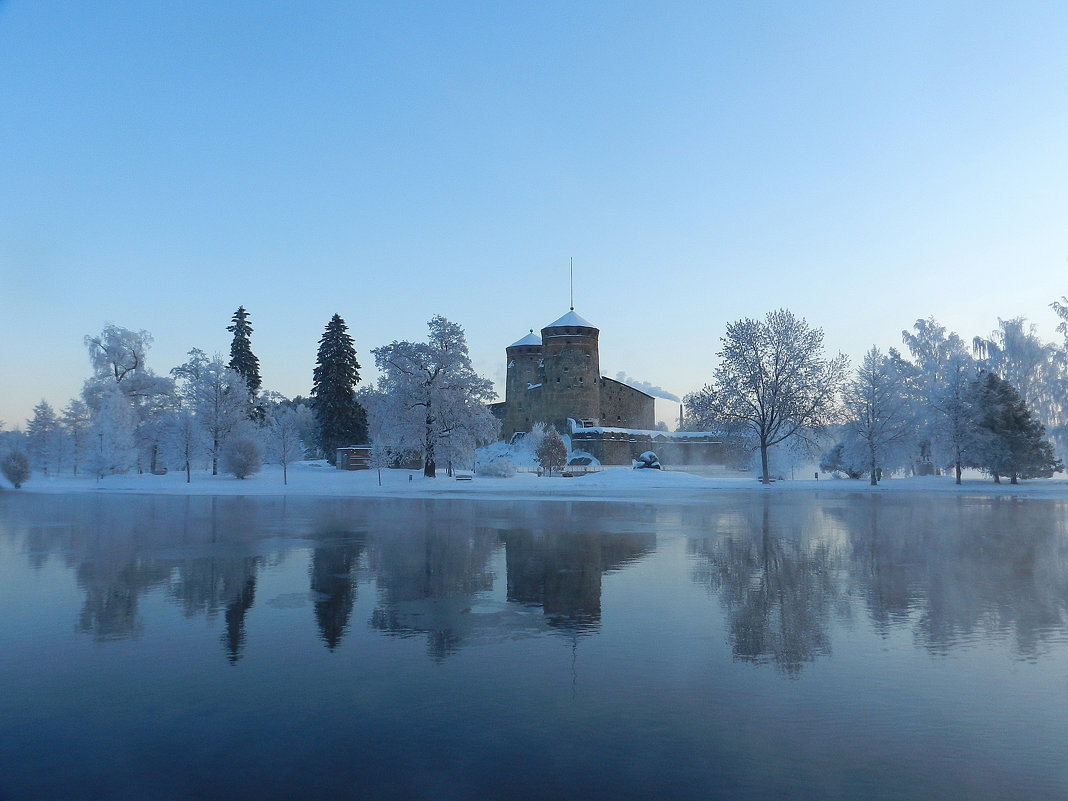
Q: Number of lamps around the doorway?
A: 0